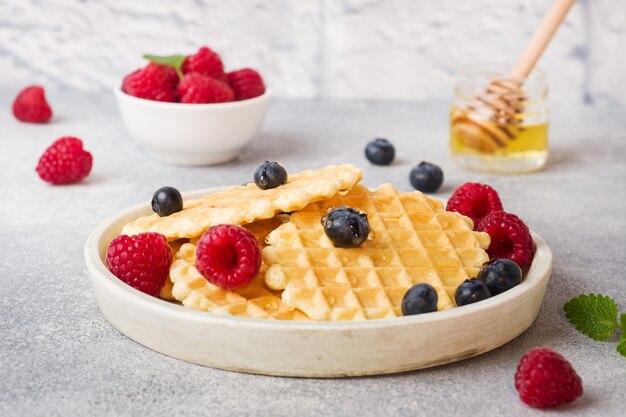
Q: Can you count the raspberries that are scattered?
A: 3